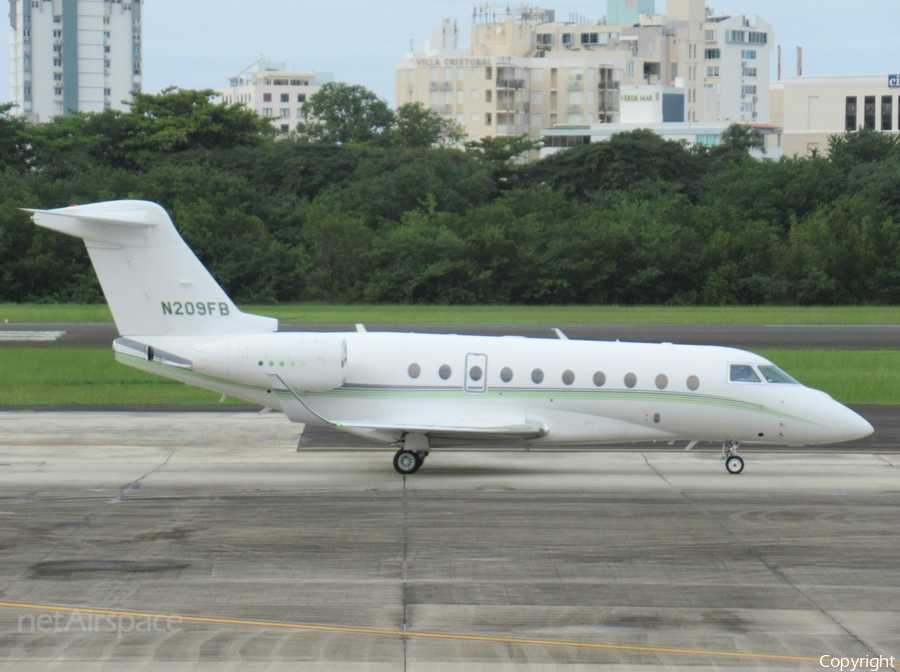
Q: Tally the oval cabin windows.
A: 10